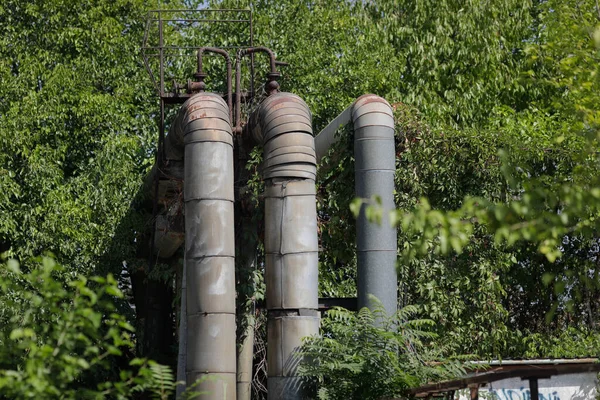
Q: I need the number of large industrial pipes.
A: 3